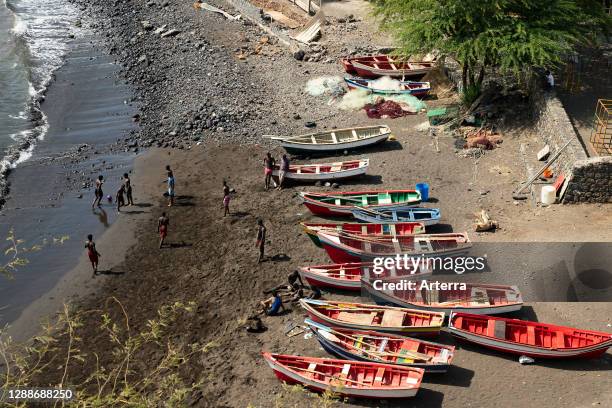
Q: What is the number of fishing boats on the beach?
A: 15